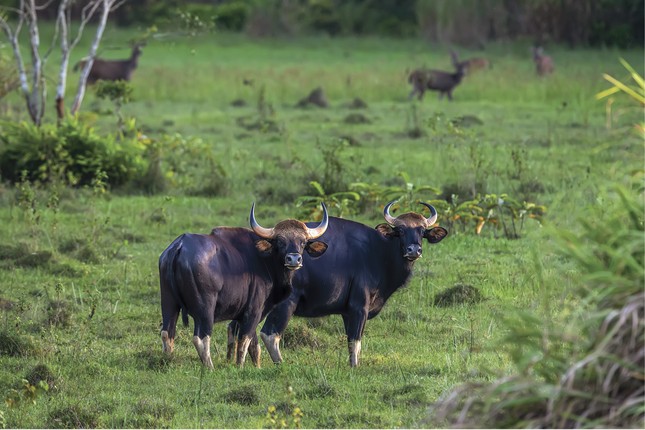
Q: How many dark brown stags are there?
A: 2